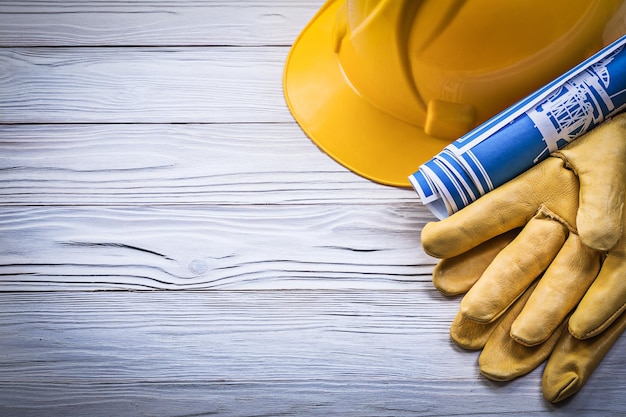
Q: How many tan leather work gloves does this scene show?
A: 2